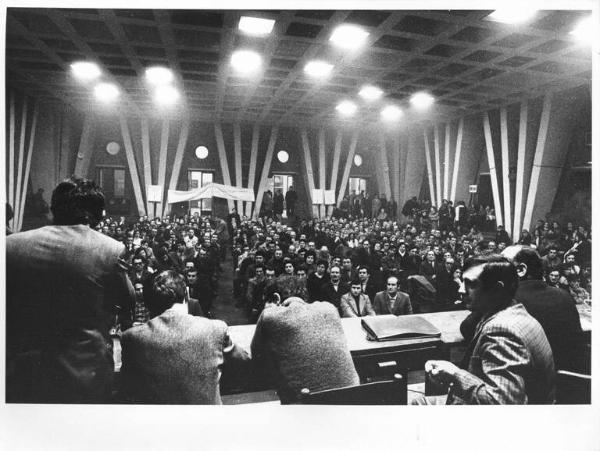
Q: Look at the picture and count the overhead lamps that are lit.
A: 14